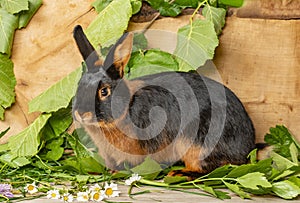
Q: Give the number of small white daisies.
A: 8